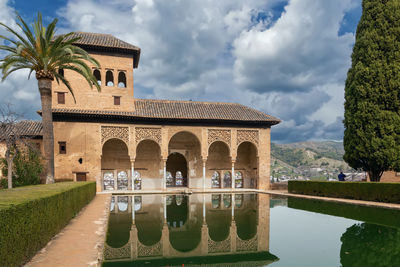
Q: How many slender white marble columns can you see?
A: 4